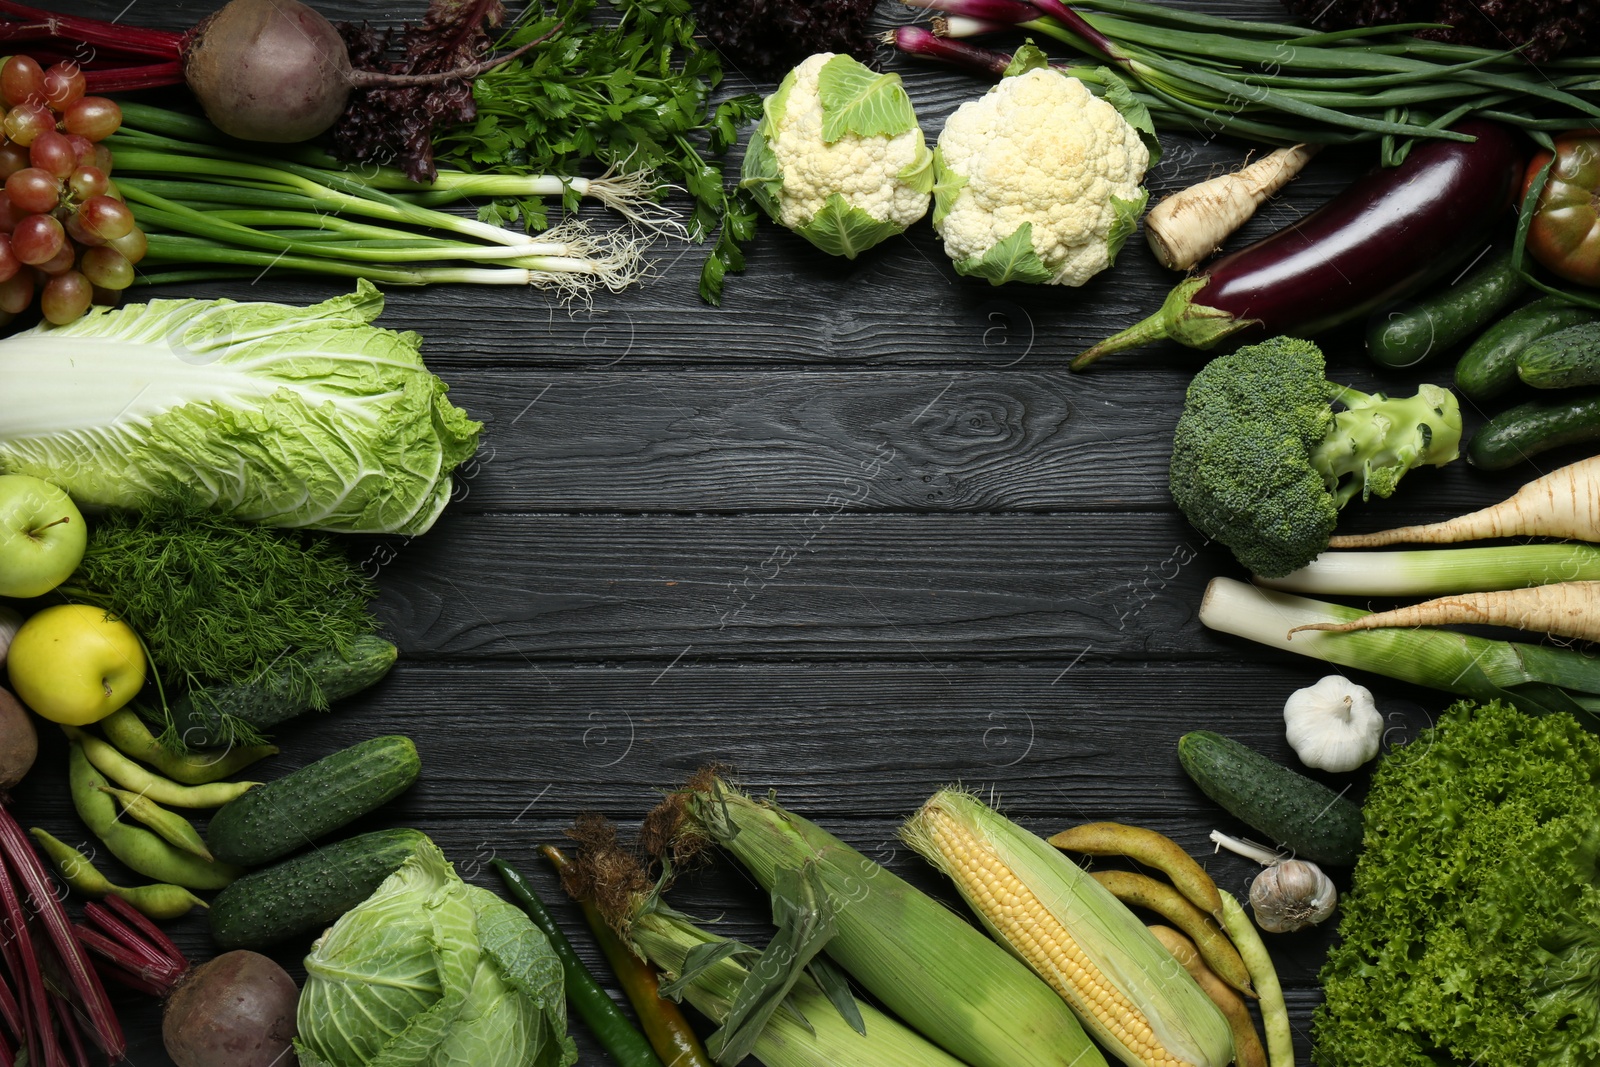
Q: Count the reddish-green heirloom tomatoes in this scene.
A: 1